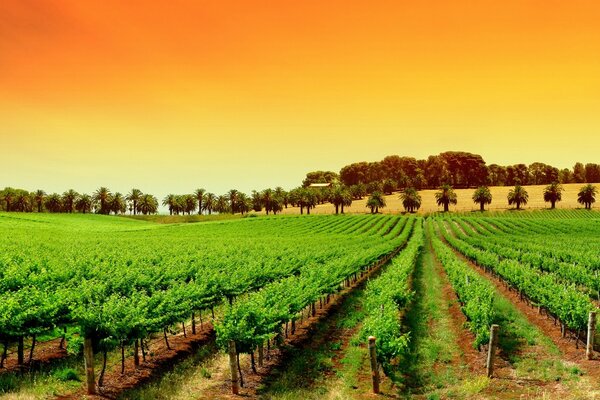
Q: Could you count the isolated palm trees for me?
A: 7